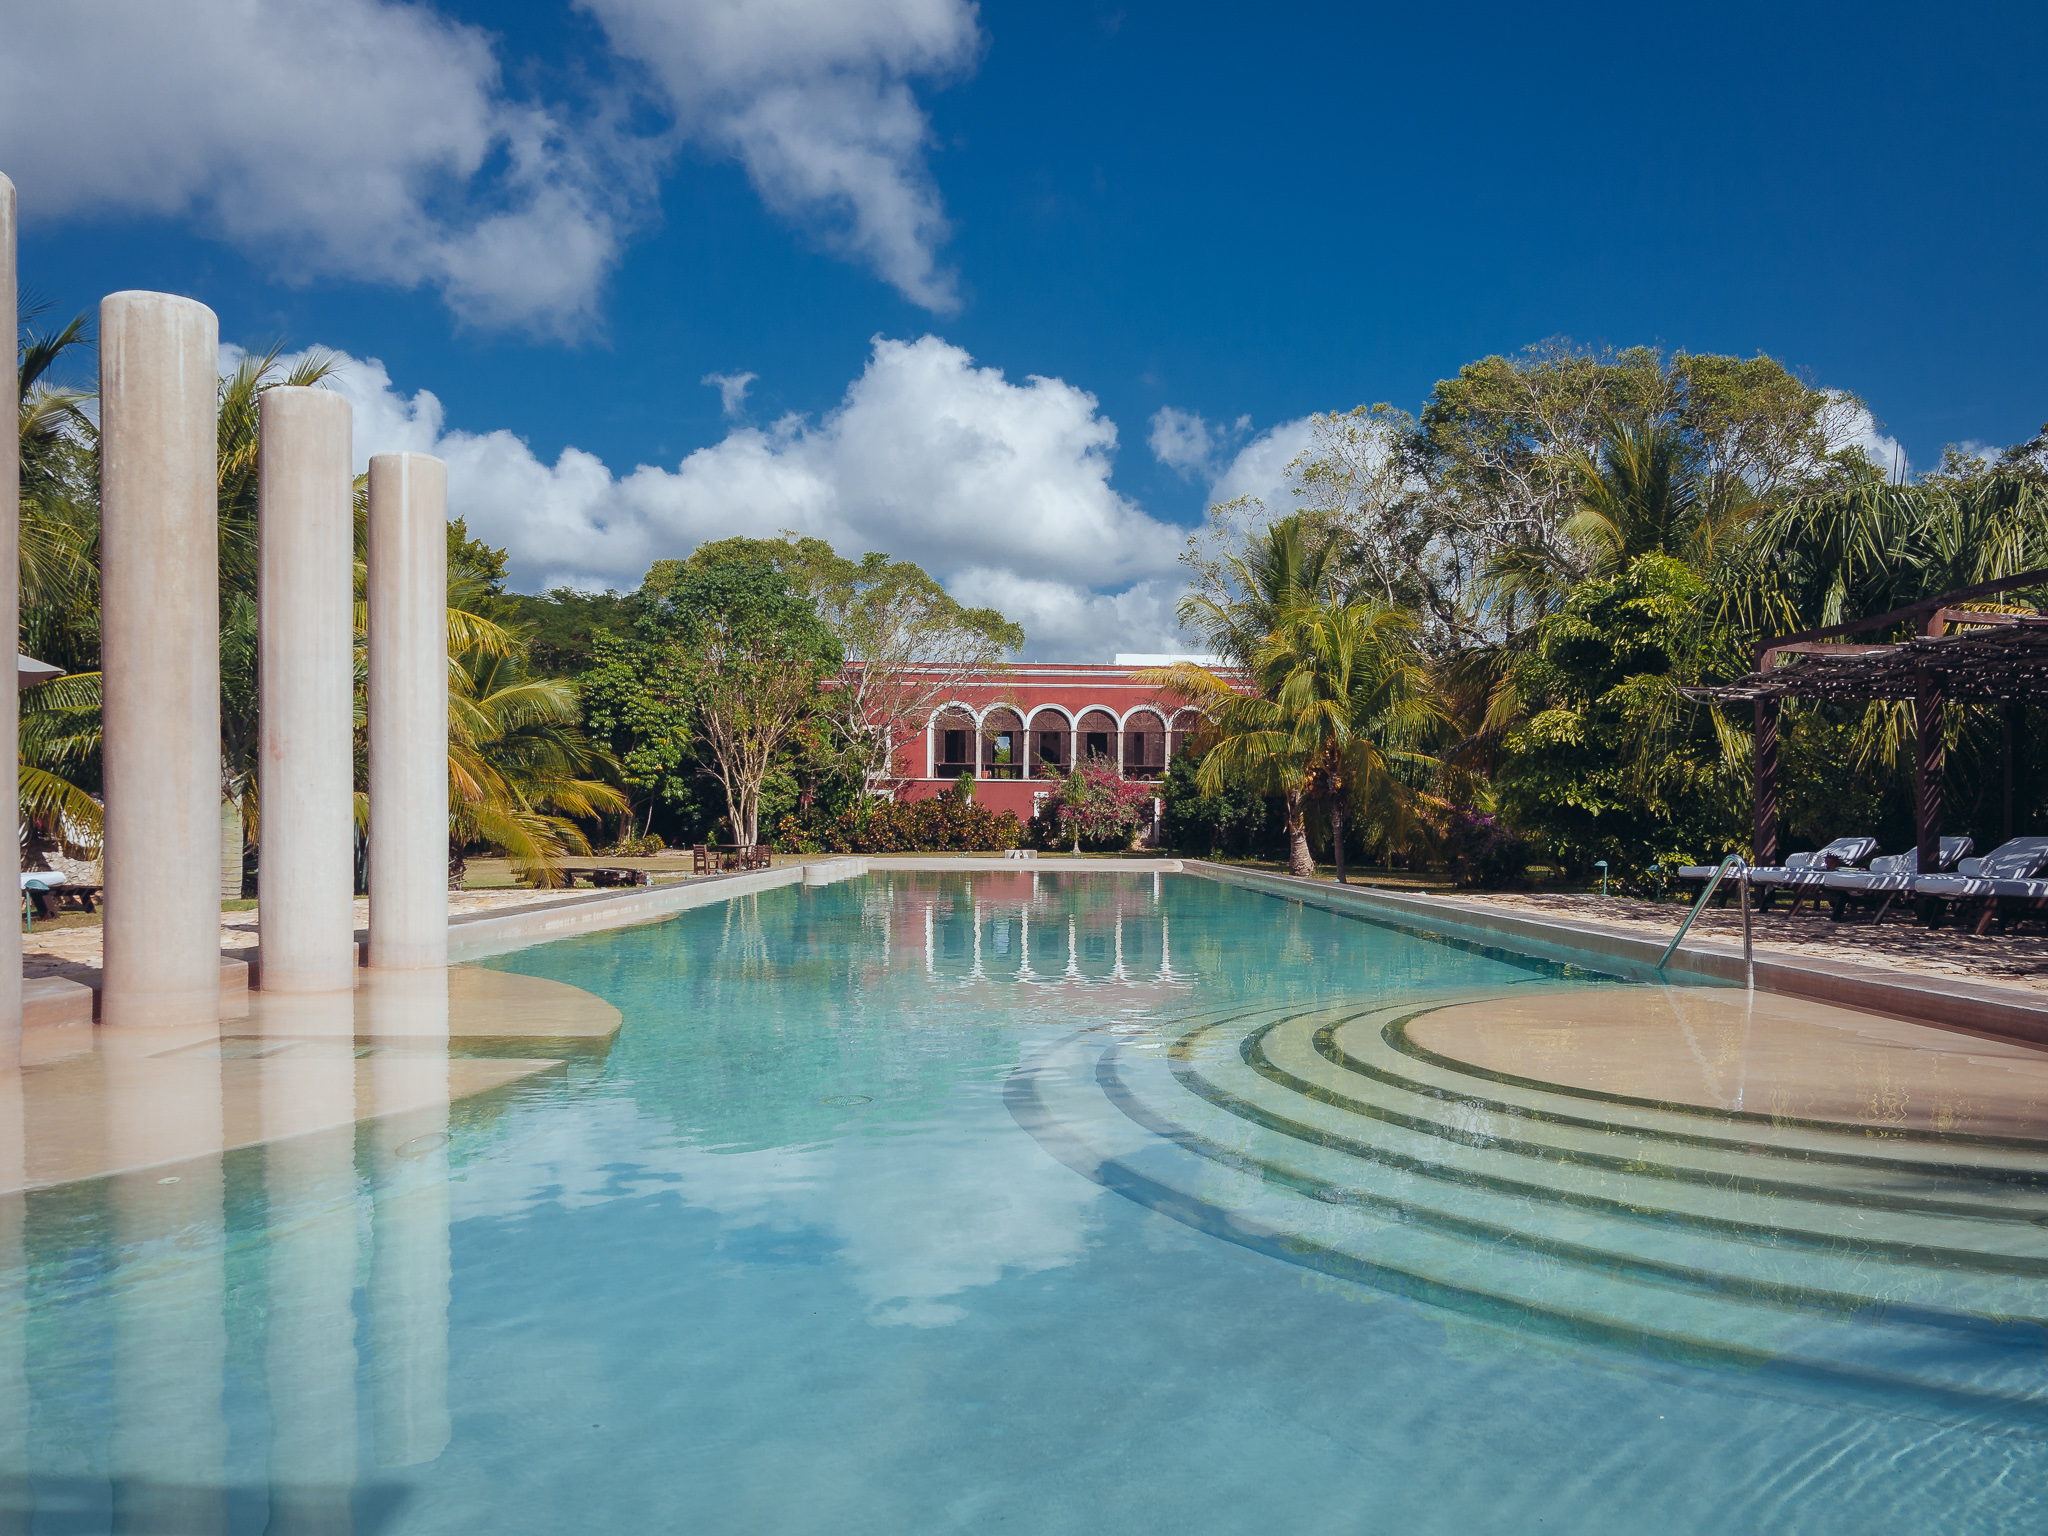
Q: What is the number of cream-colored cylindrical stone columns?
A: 4